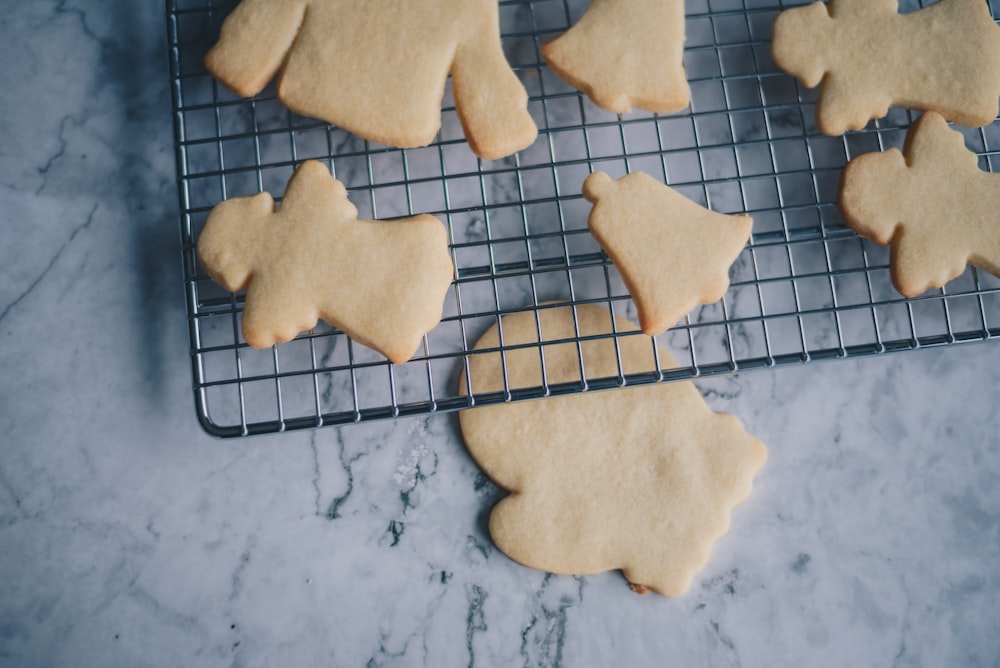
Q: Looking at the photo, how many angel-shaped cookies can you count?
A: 3